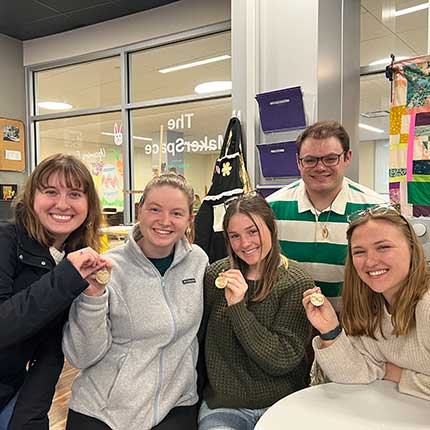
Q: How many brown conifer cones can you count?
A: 0